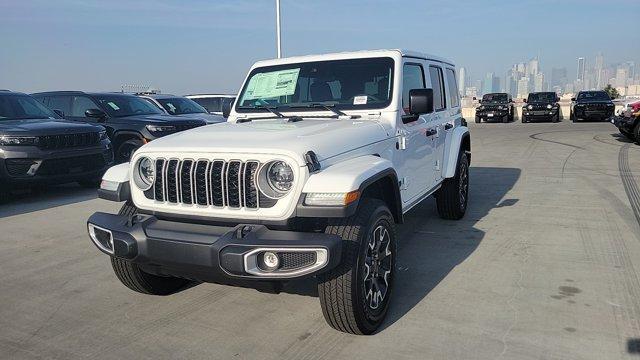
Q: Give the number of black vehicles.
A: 5